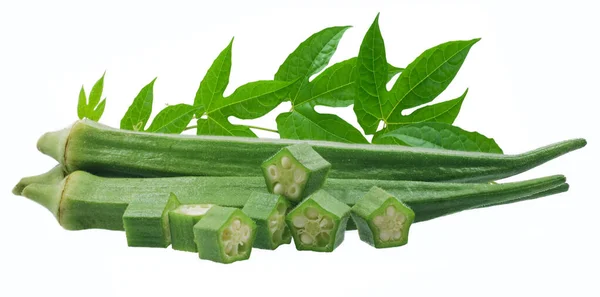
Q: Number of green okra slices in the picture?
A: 7